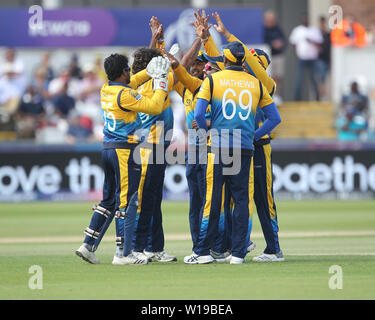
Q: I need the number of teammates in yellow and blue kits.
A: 6